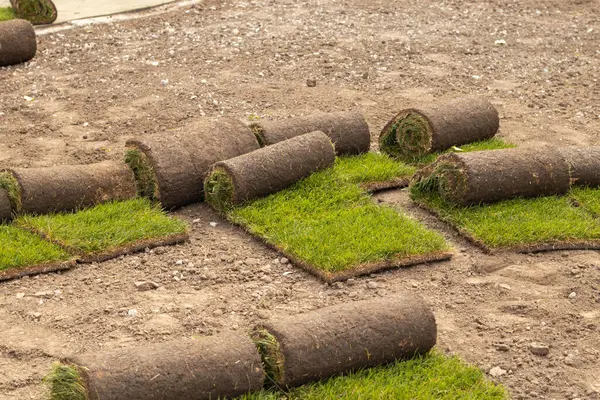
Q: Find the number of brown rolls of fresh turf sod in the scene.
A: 12